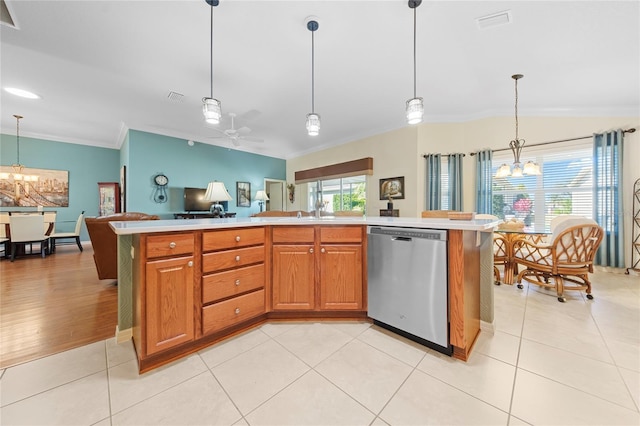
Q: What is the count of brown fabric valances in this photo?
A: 1